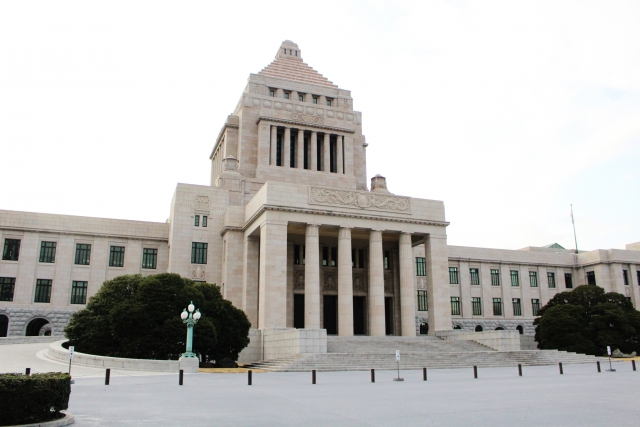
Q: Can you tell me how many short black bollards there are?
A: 12